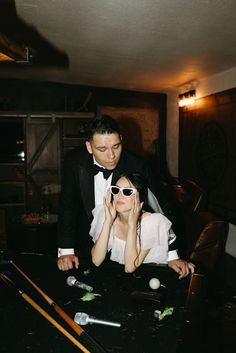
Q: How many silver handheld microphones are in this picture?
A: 2